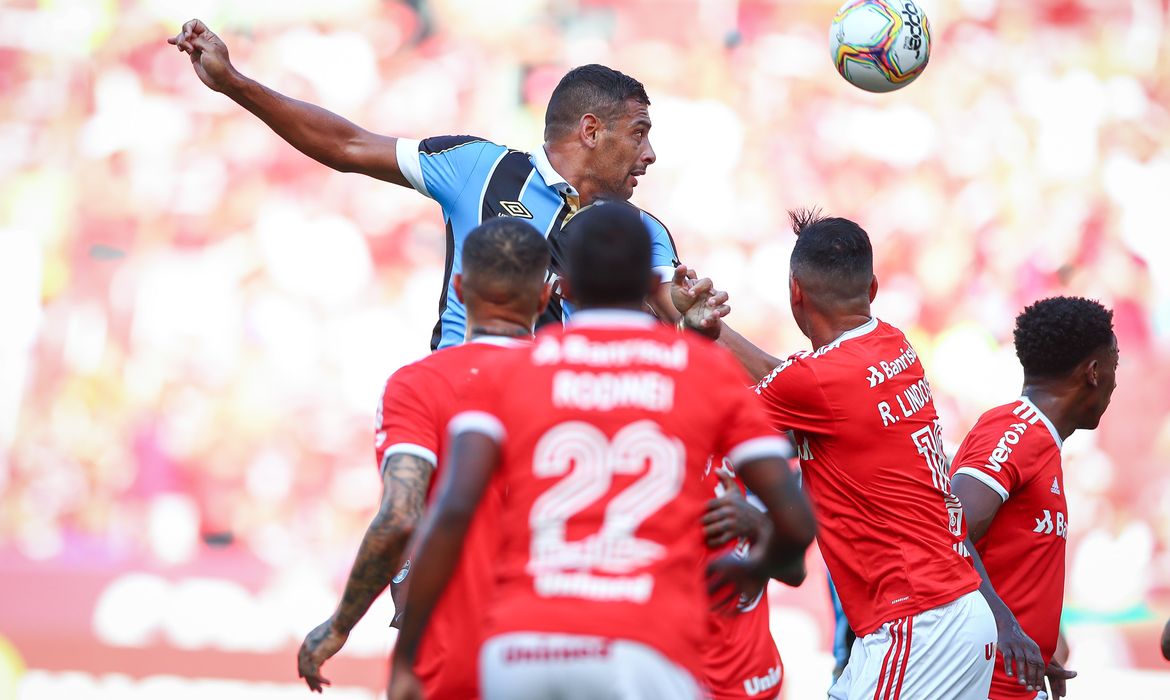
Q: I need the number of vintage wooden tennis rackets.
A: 0